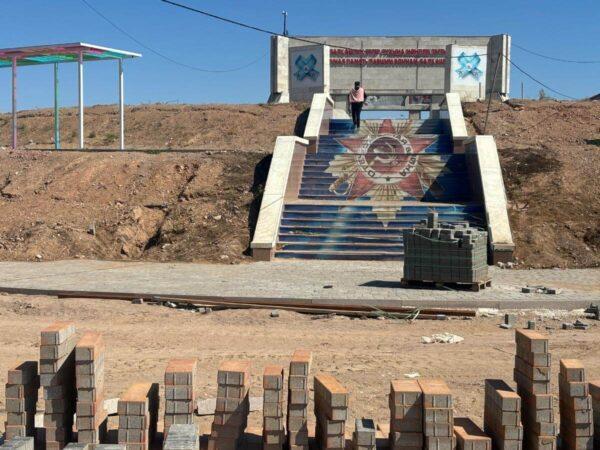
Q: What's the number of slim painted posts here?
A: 4